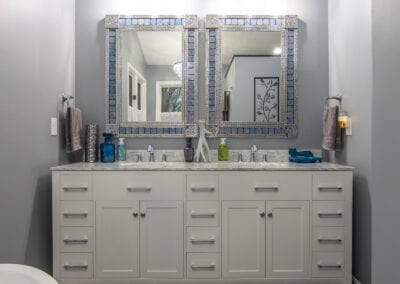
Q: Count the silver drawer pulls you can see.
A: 14